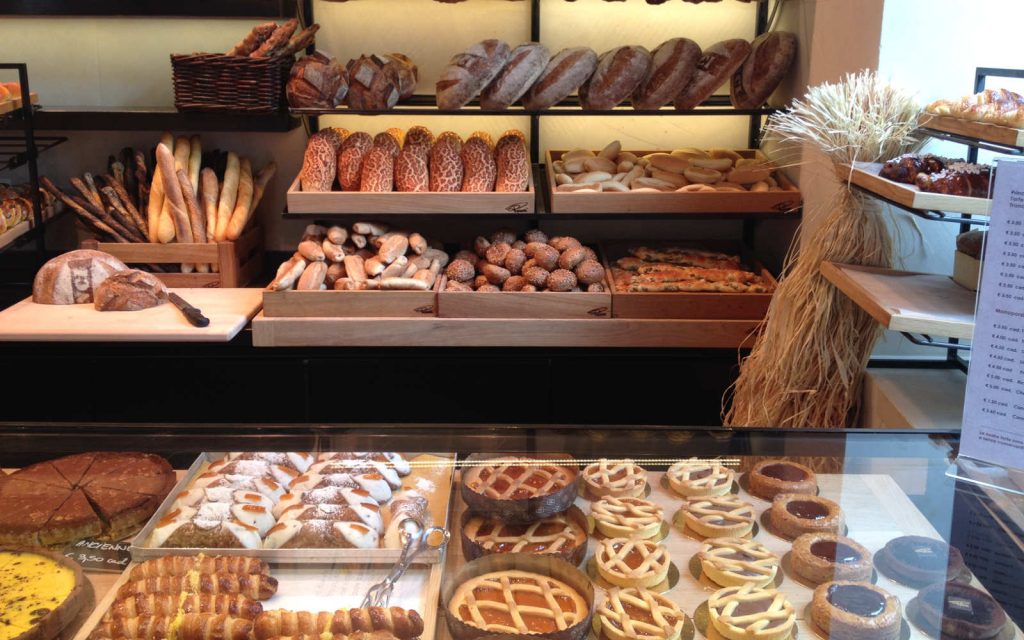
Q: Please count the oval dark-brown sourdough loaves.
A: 7